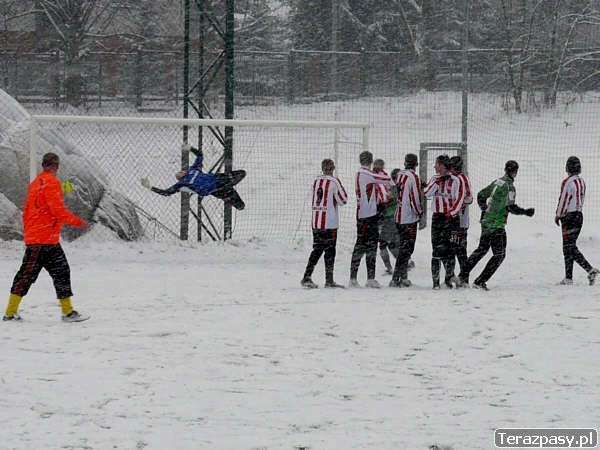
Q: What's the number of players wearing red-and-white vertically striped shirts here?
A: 7